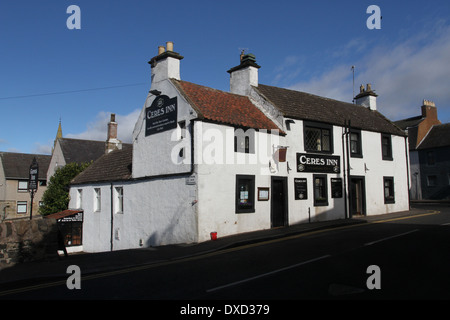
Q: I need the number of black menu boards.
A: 2